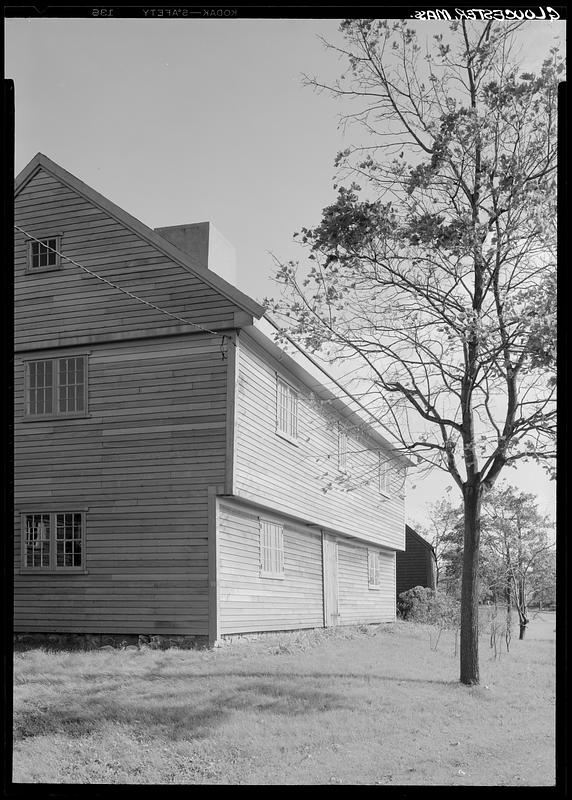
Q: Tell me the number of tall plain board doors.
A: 1